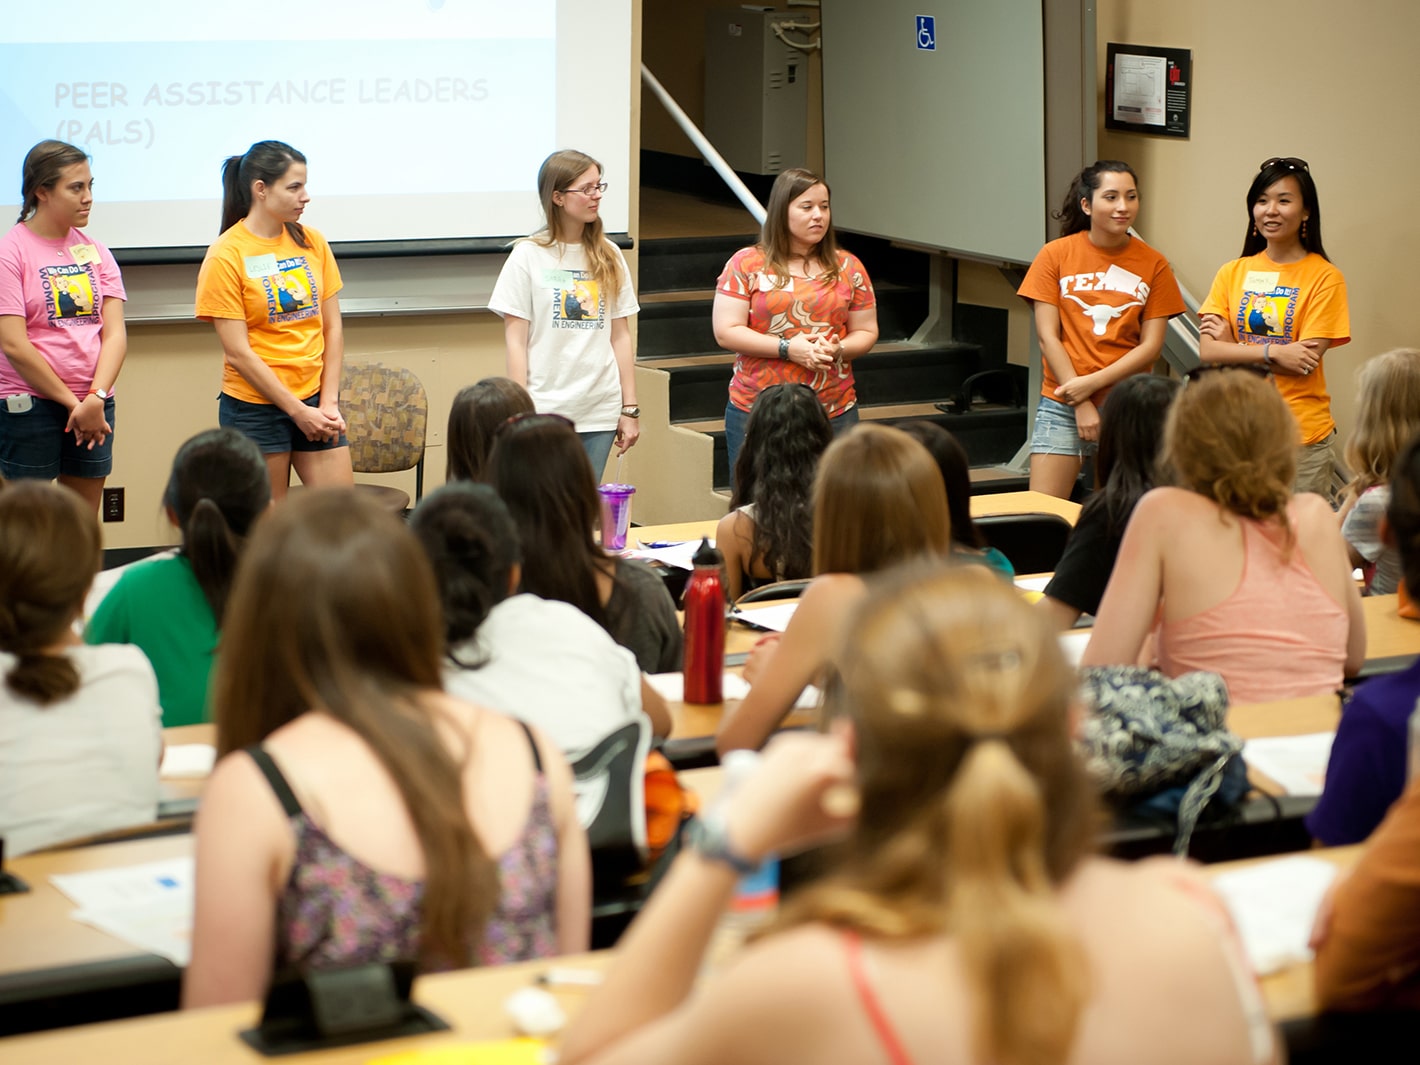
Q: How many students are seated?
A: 15